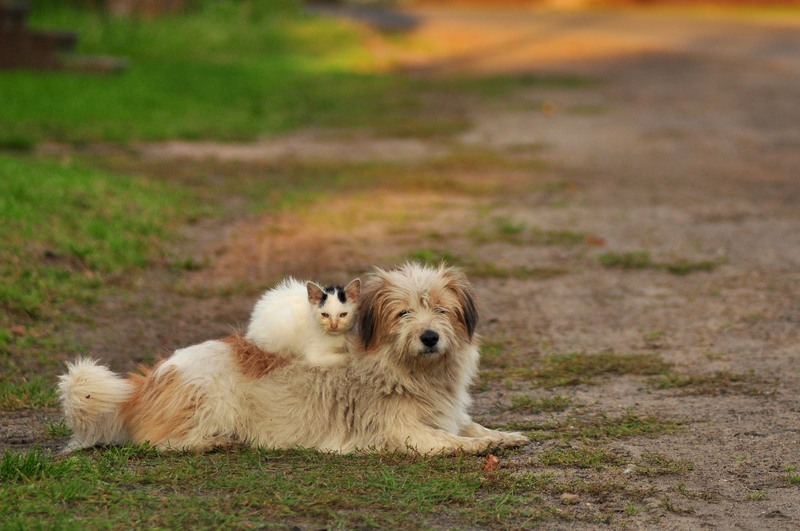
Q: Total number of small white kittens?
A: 1